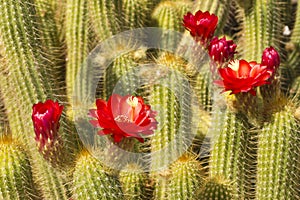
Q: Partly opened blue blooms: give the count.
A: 0